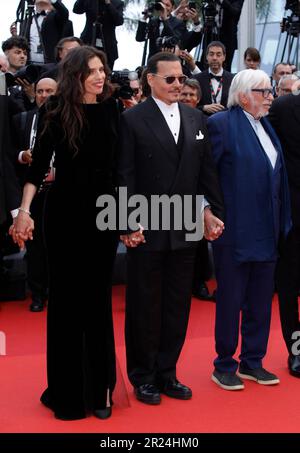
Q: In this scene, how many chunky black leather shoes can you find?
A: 2